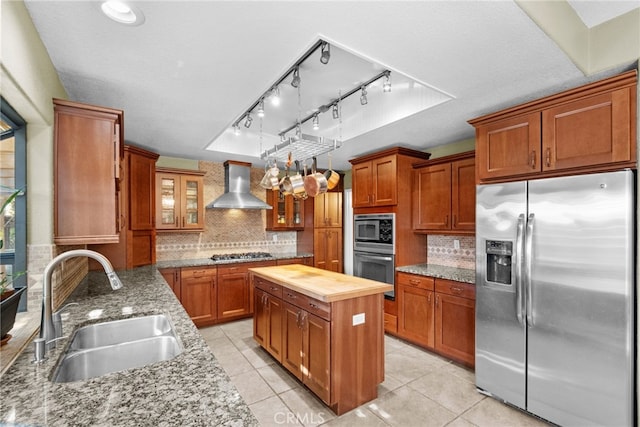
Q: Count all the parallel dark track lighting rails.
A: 2